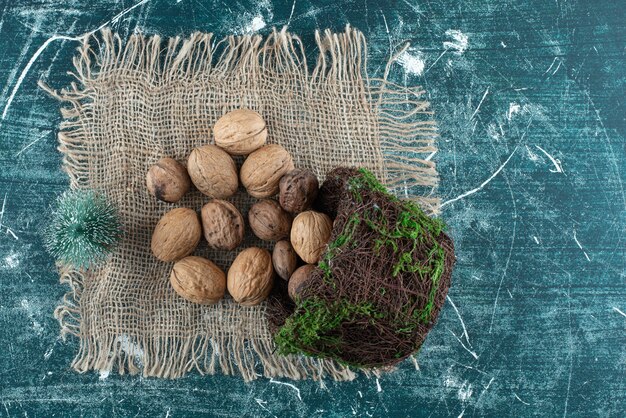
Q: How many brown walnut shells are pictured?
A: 13